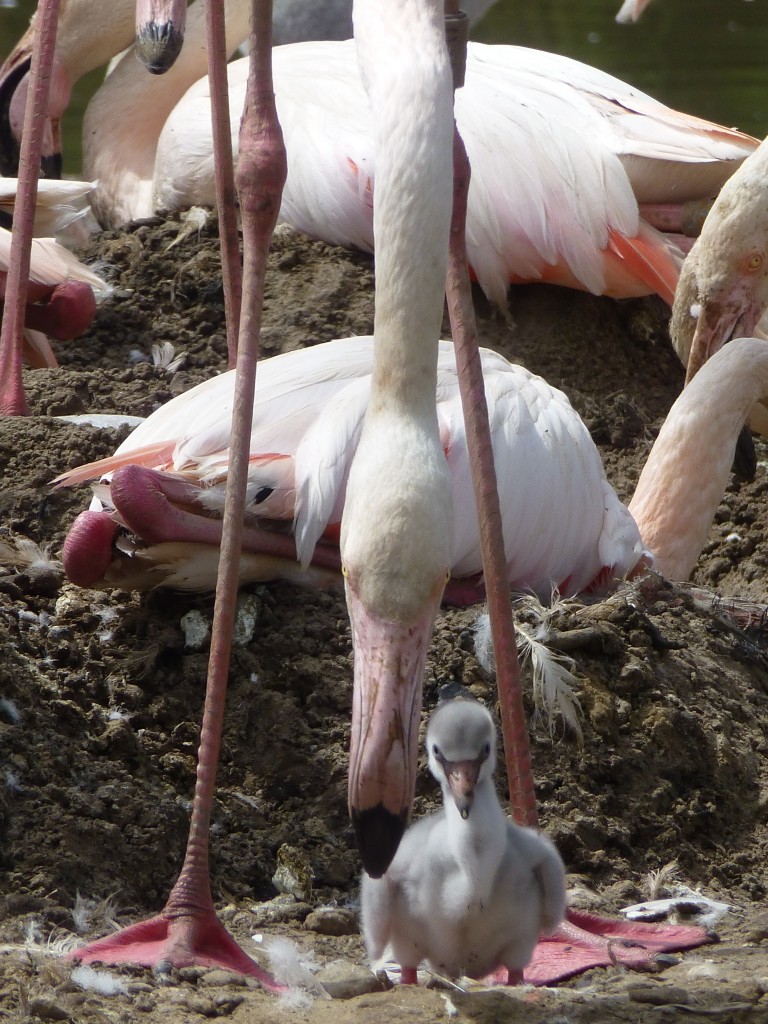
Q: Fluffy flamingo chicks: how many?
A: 1